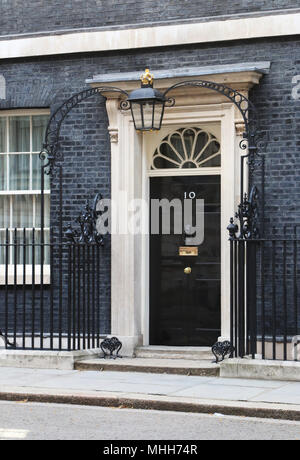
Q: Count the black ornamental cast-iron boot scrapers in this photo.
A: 2